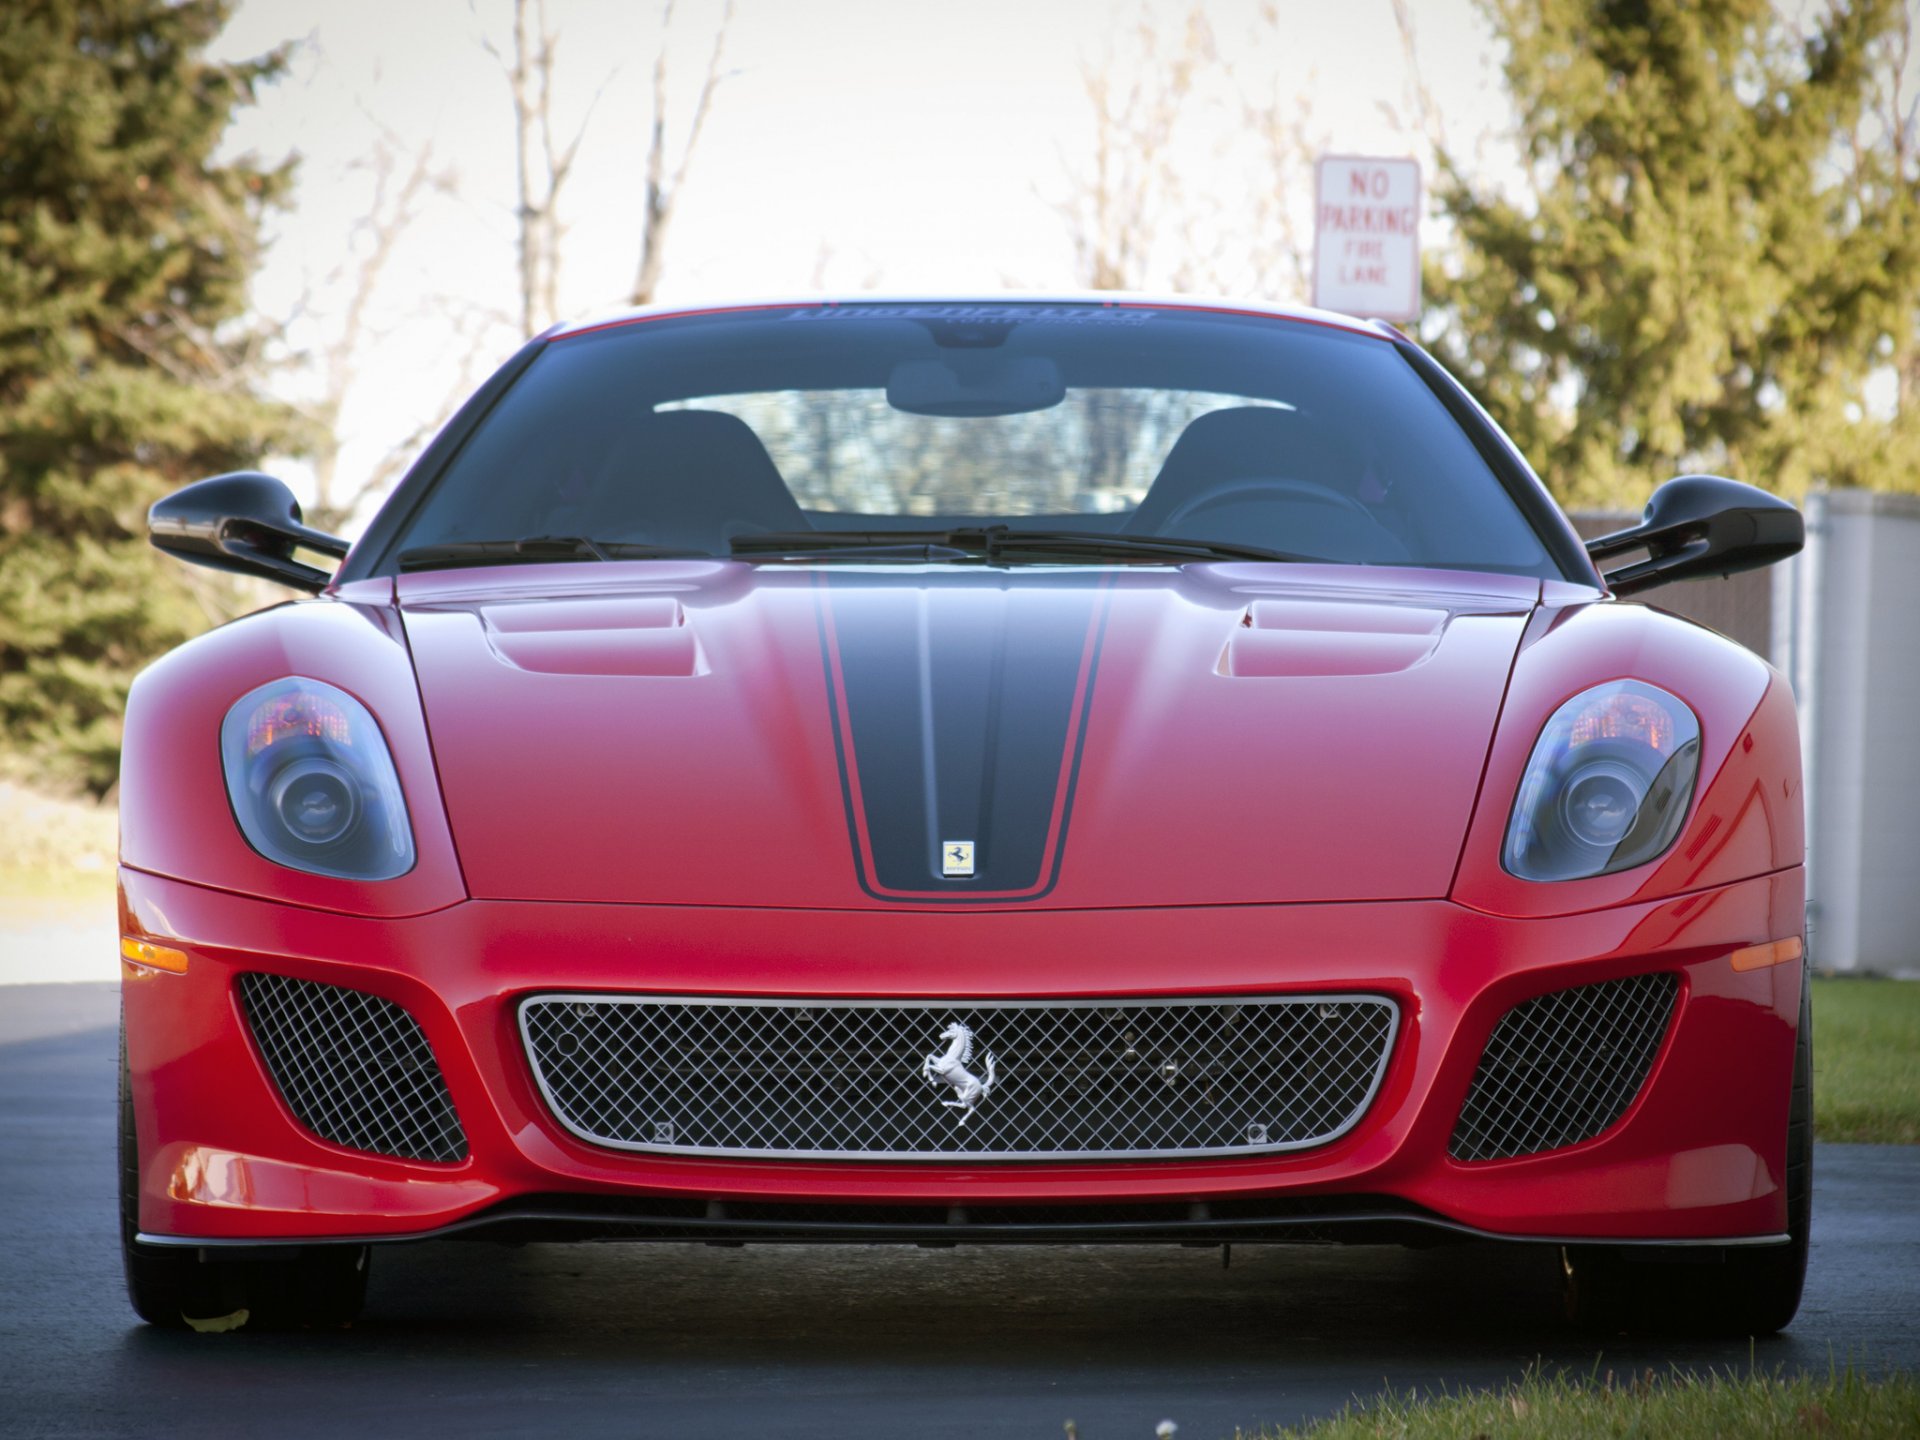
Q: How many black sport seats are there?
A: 2